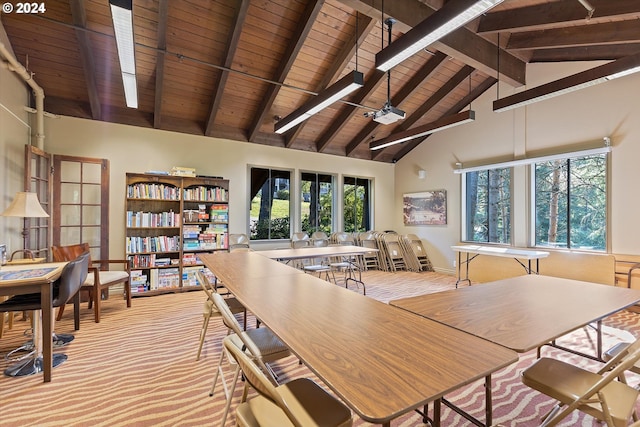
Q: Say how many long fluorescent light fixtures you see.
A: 5